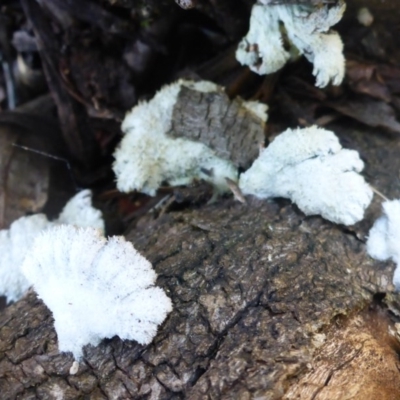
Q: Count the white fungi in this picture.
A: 6